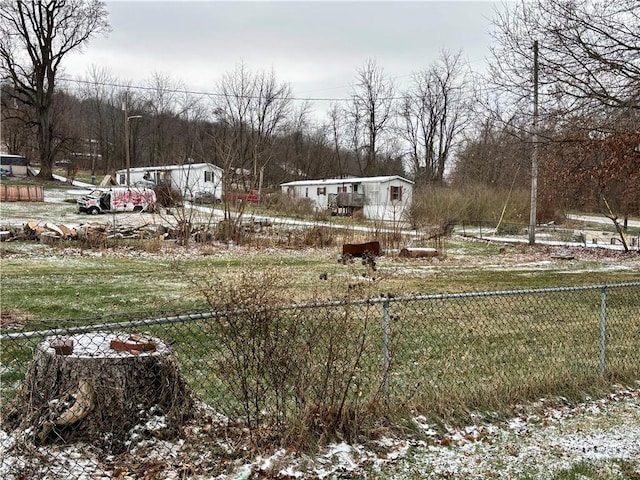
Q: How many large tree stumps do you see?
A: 1